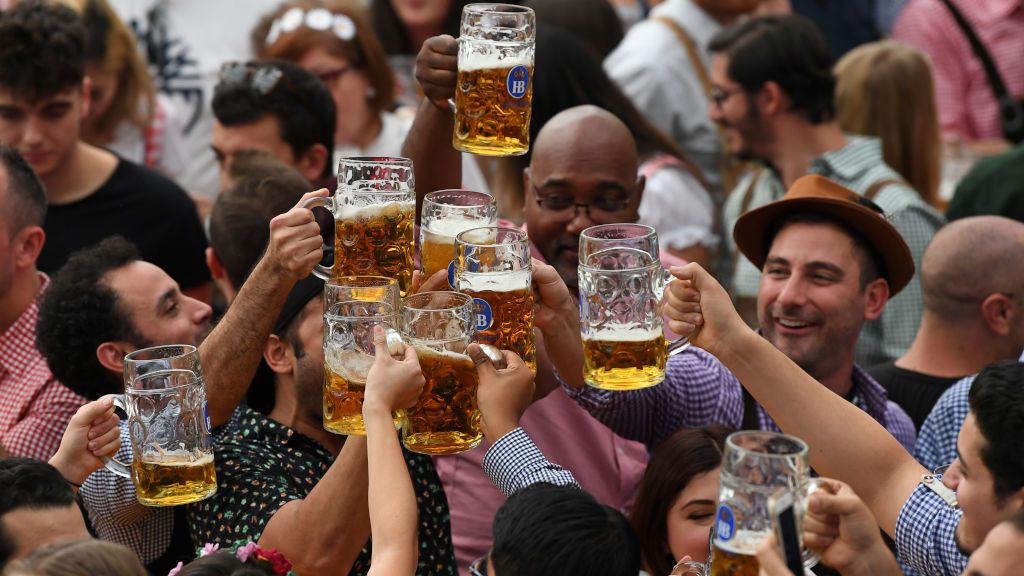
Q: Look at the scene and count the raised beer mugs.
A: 9